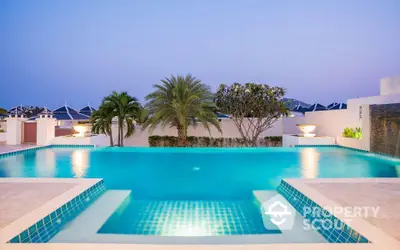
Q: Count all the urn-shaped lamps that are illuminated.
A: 2